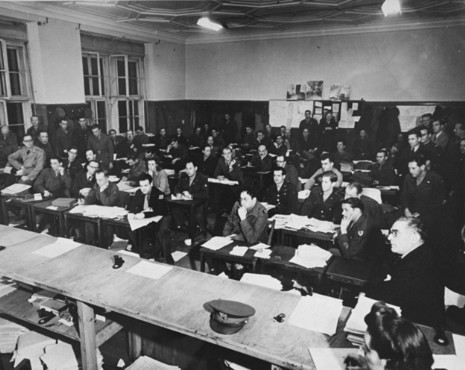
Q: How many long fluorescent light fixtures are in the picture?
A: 2